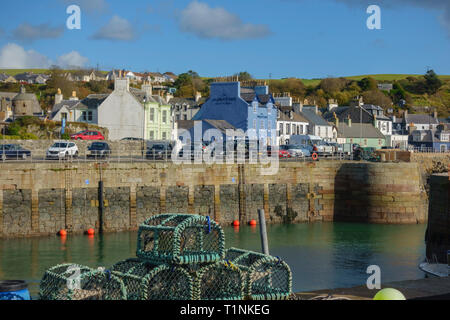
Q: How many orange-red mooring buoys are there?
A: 4